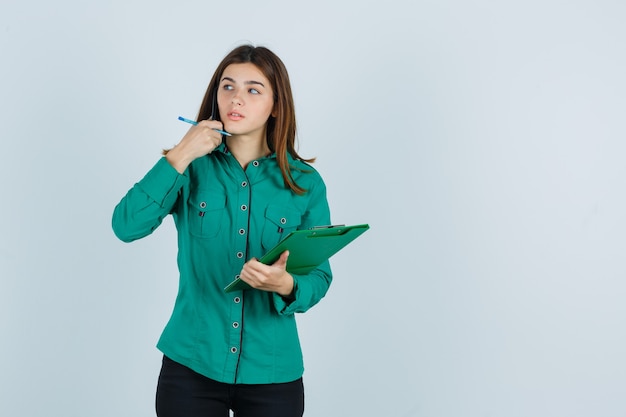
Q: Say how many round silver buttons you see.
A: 11